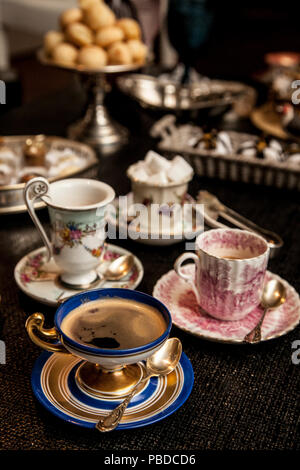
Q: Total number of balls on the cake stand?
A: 11